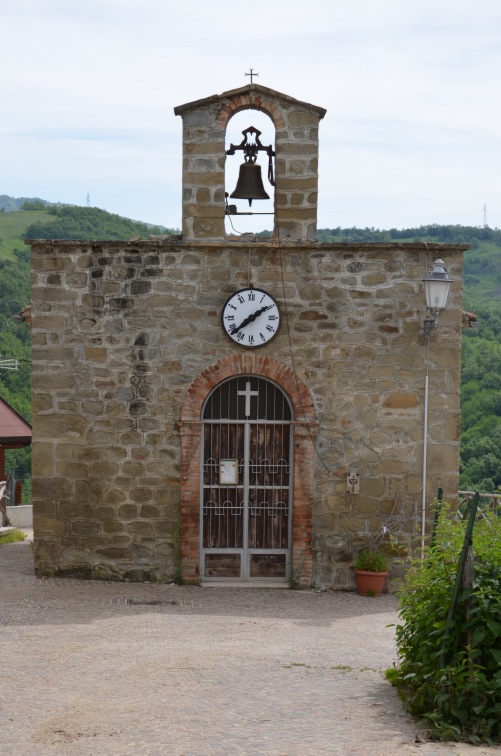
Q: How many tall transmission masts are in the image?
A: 2